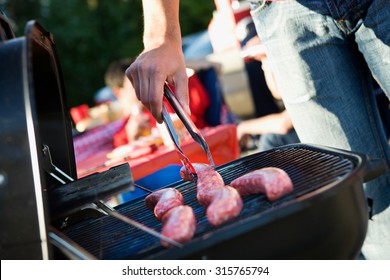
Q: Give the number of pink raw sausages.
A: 5